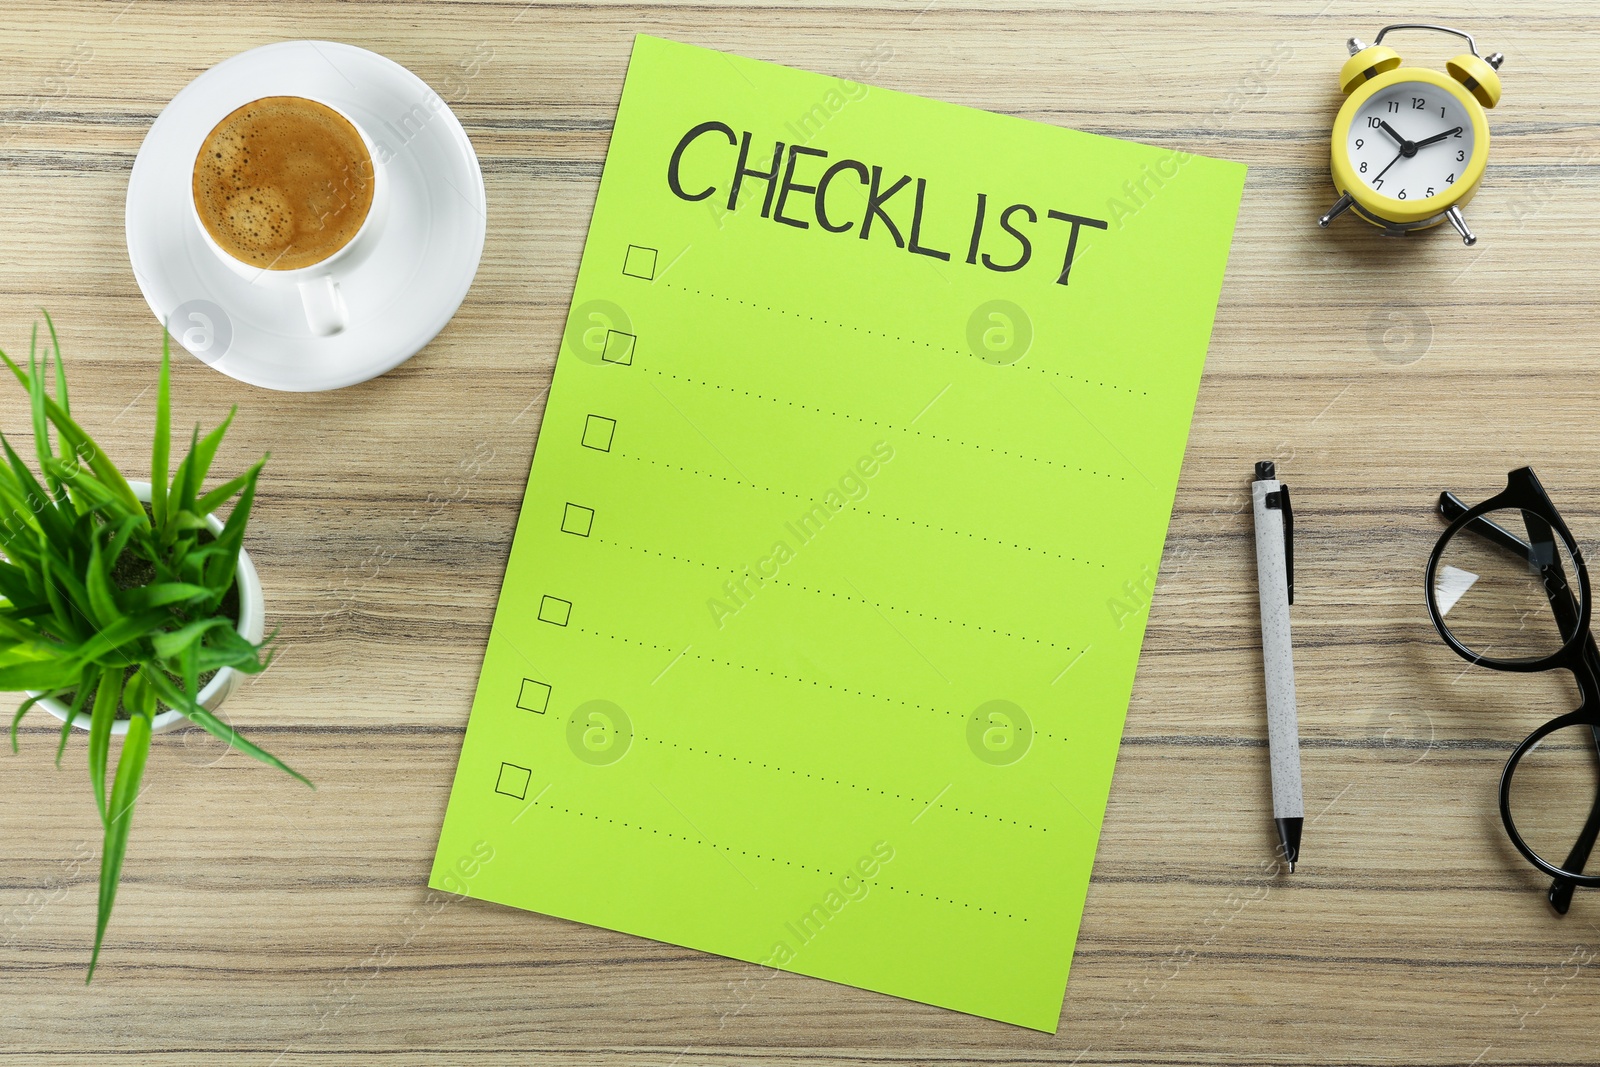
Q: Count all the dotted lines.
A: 7